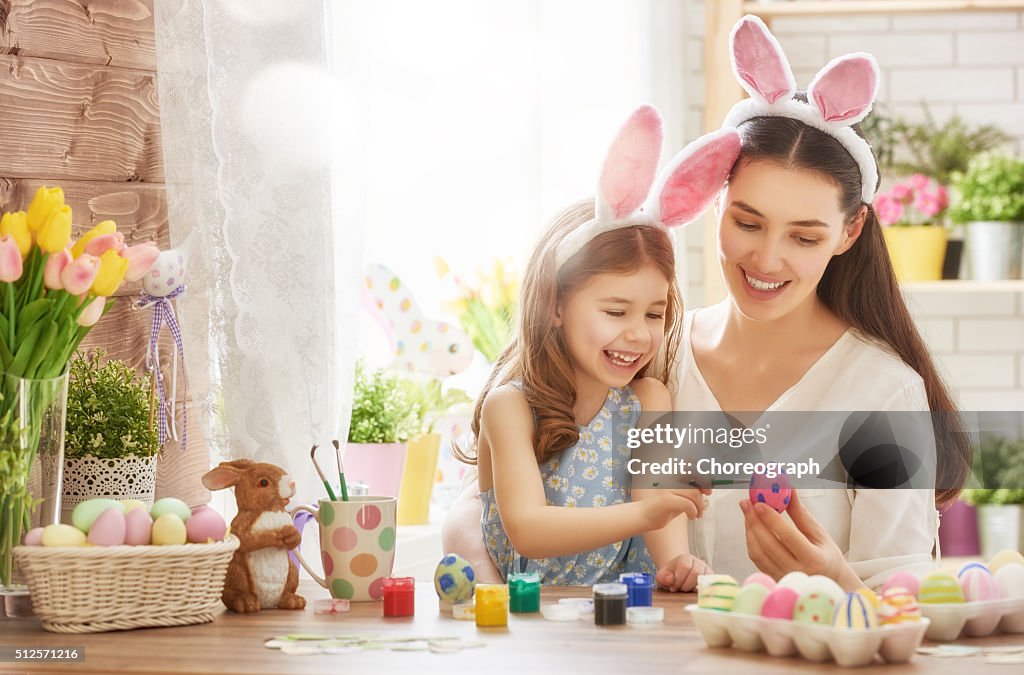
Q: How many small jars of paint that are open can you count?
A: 5